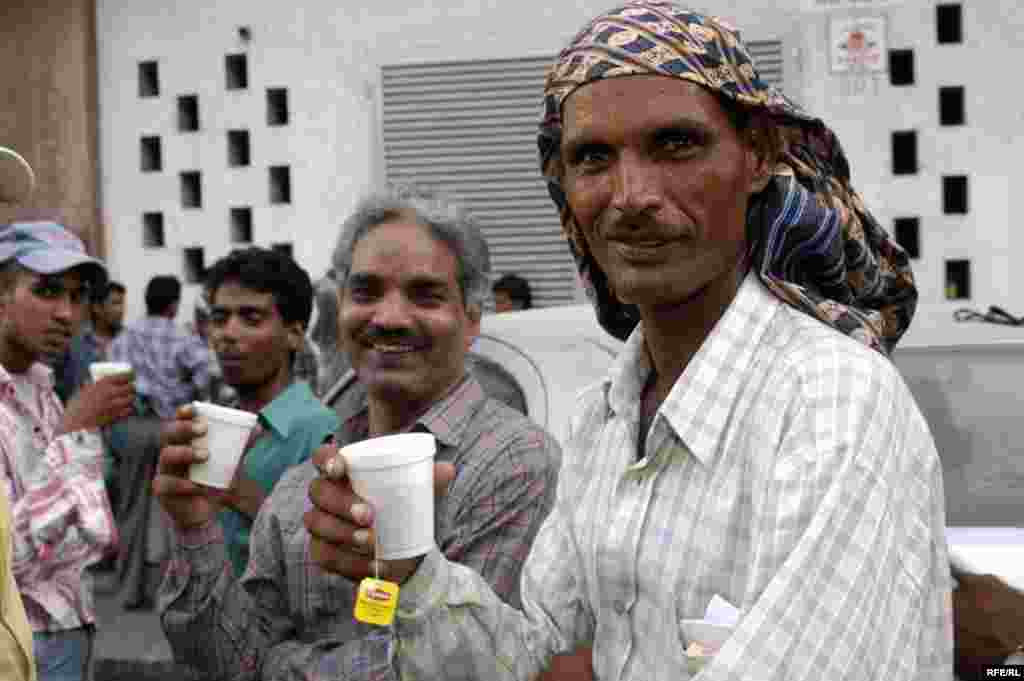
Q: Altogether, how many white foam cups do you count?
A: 3